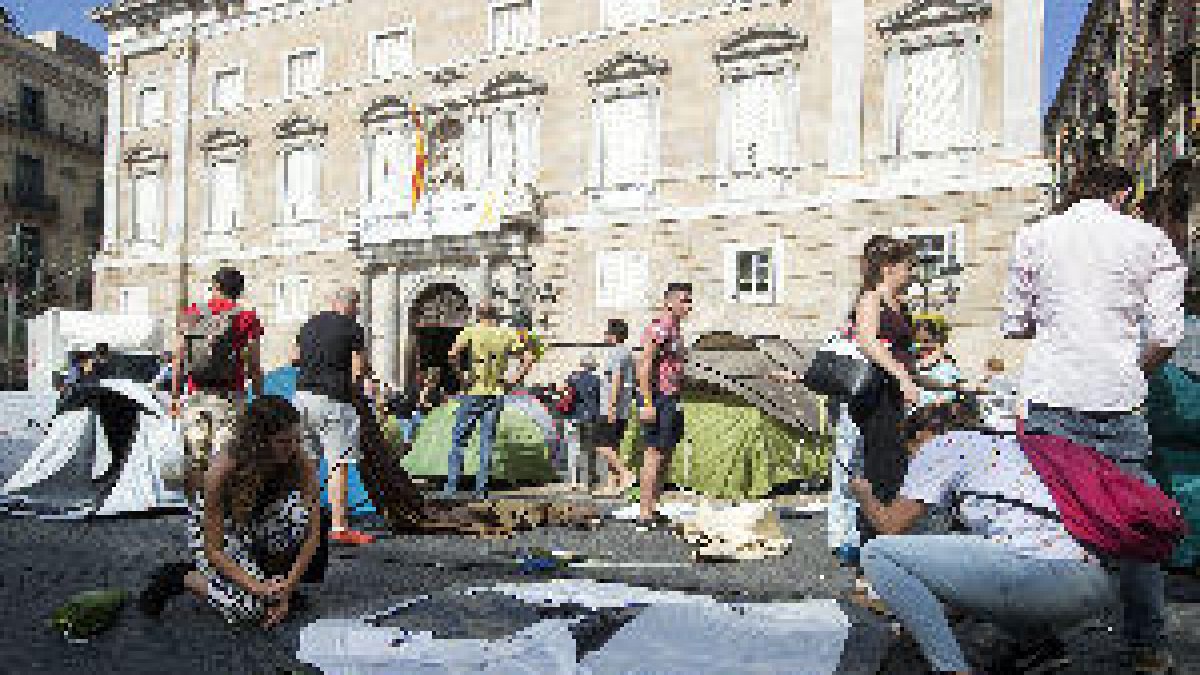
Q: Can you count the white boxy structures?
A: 1